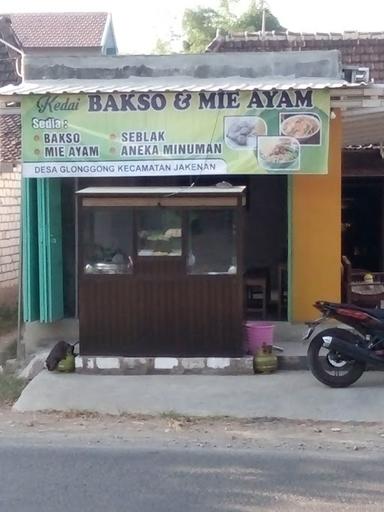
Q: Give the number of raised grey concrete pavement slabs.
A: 1